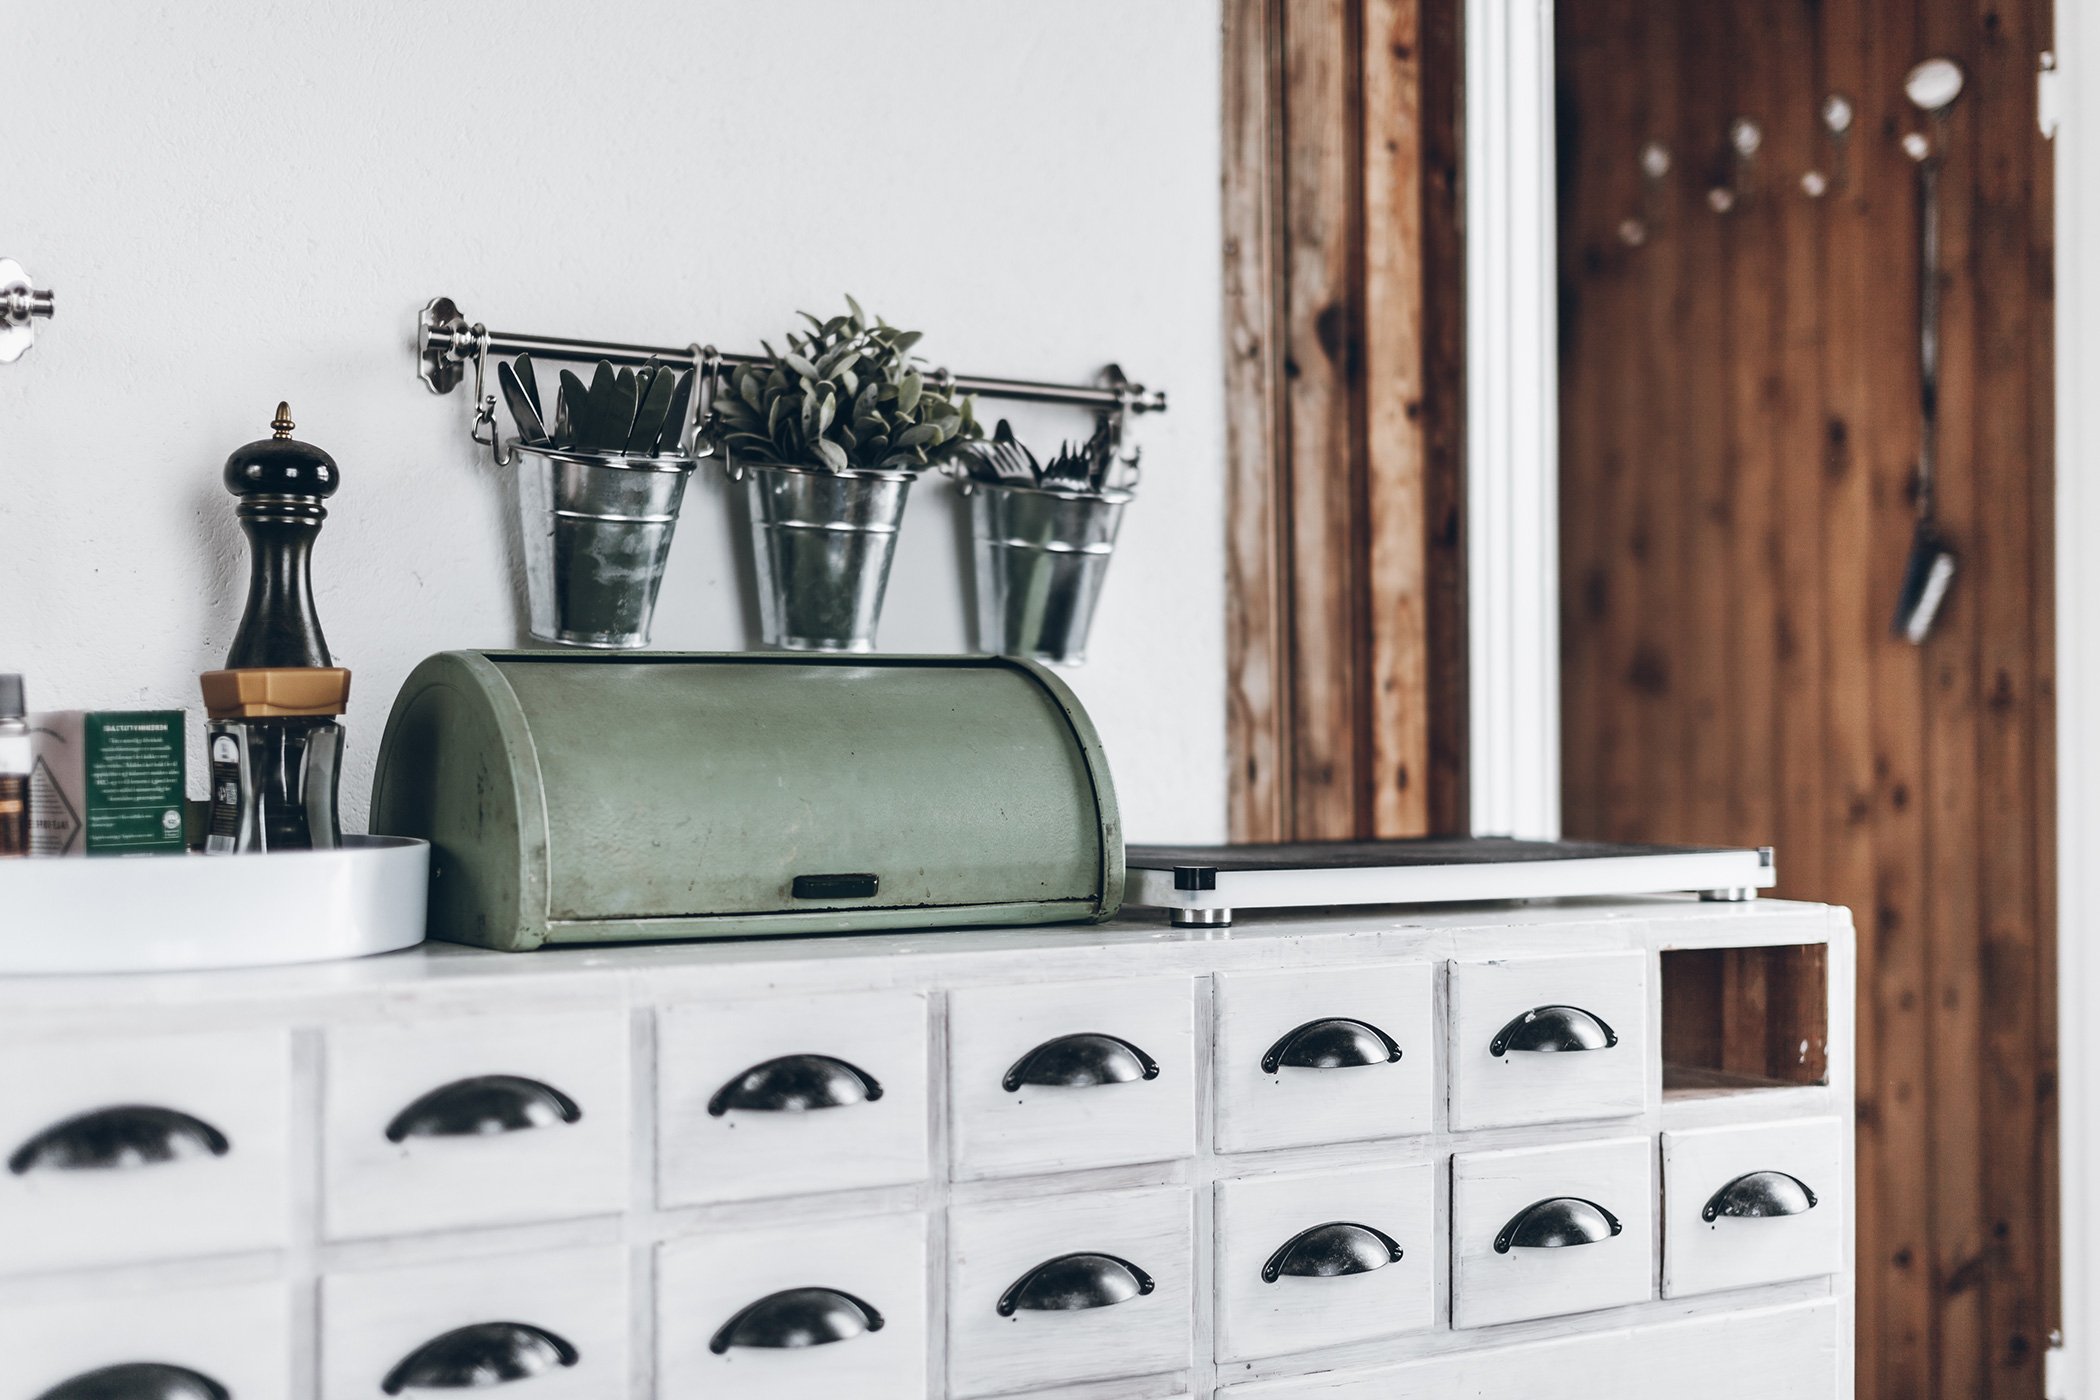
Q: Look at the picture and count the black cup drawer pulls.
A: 13